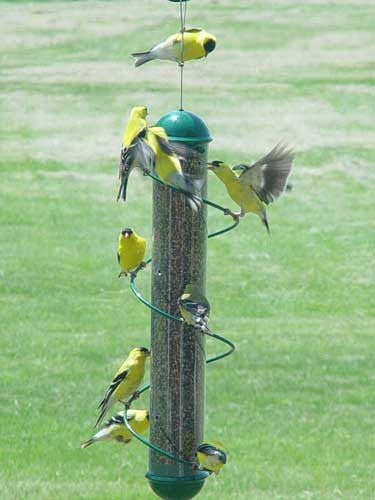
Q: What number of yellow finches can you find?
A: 9